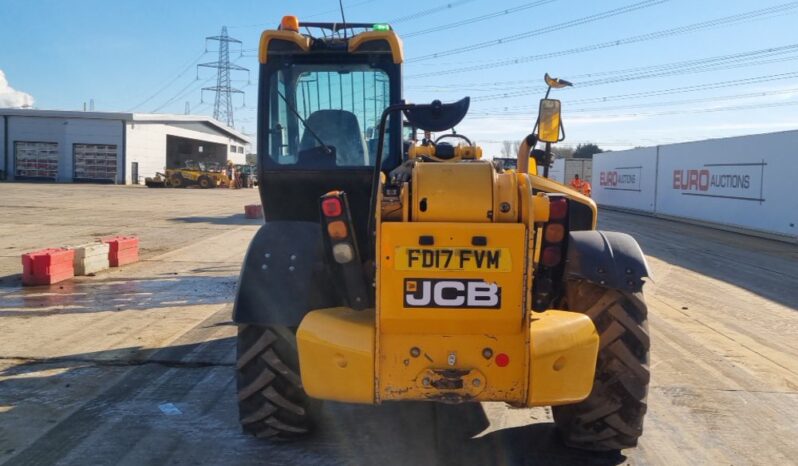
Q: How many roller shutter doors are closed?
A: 2